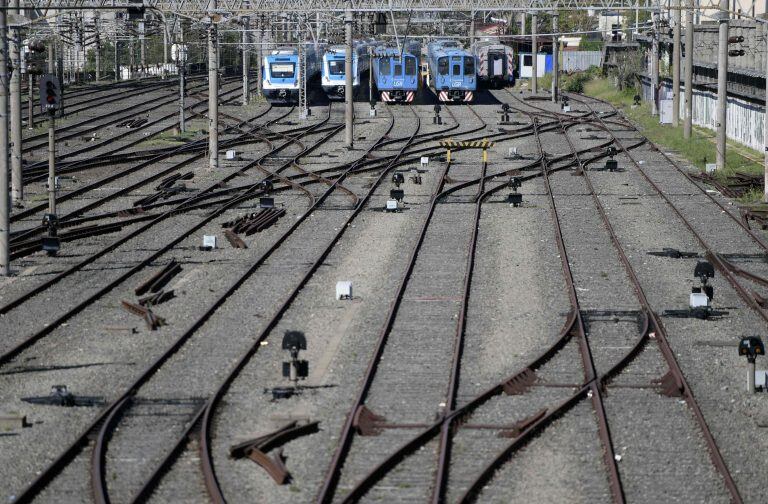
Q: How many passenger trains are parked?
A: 5